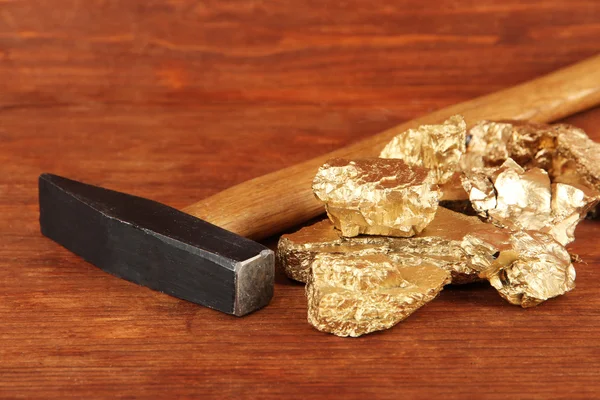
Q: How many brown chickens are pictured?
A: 0